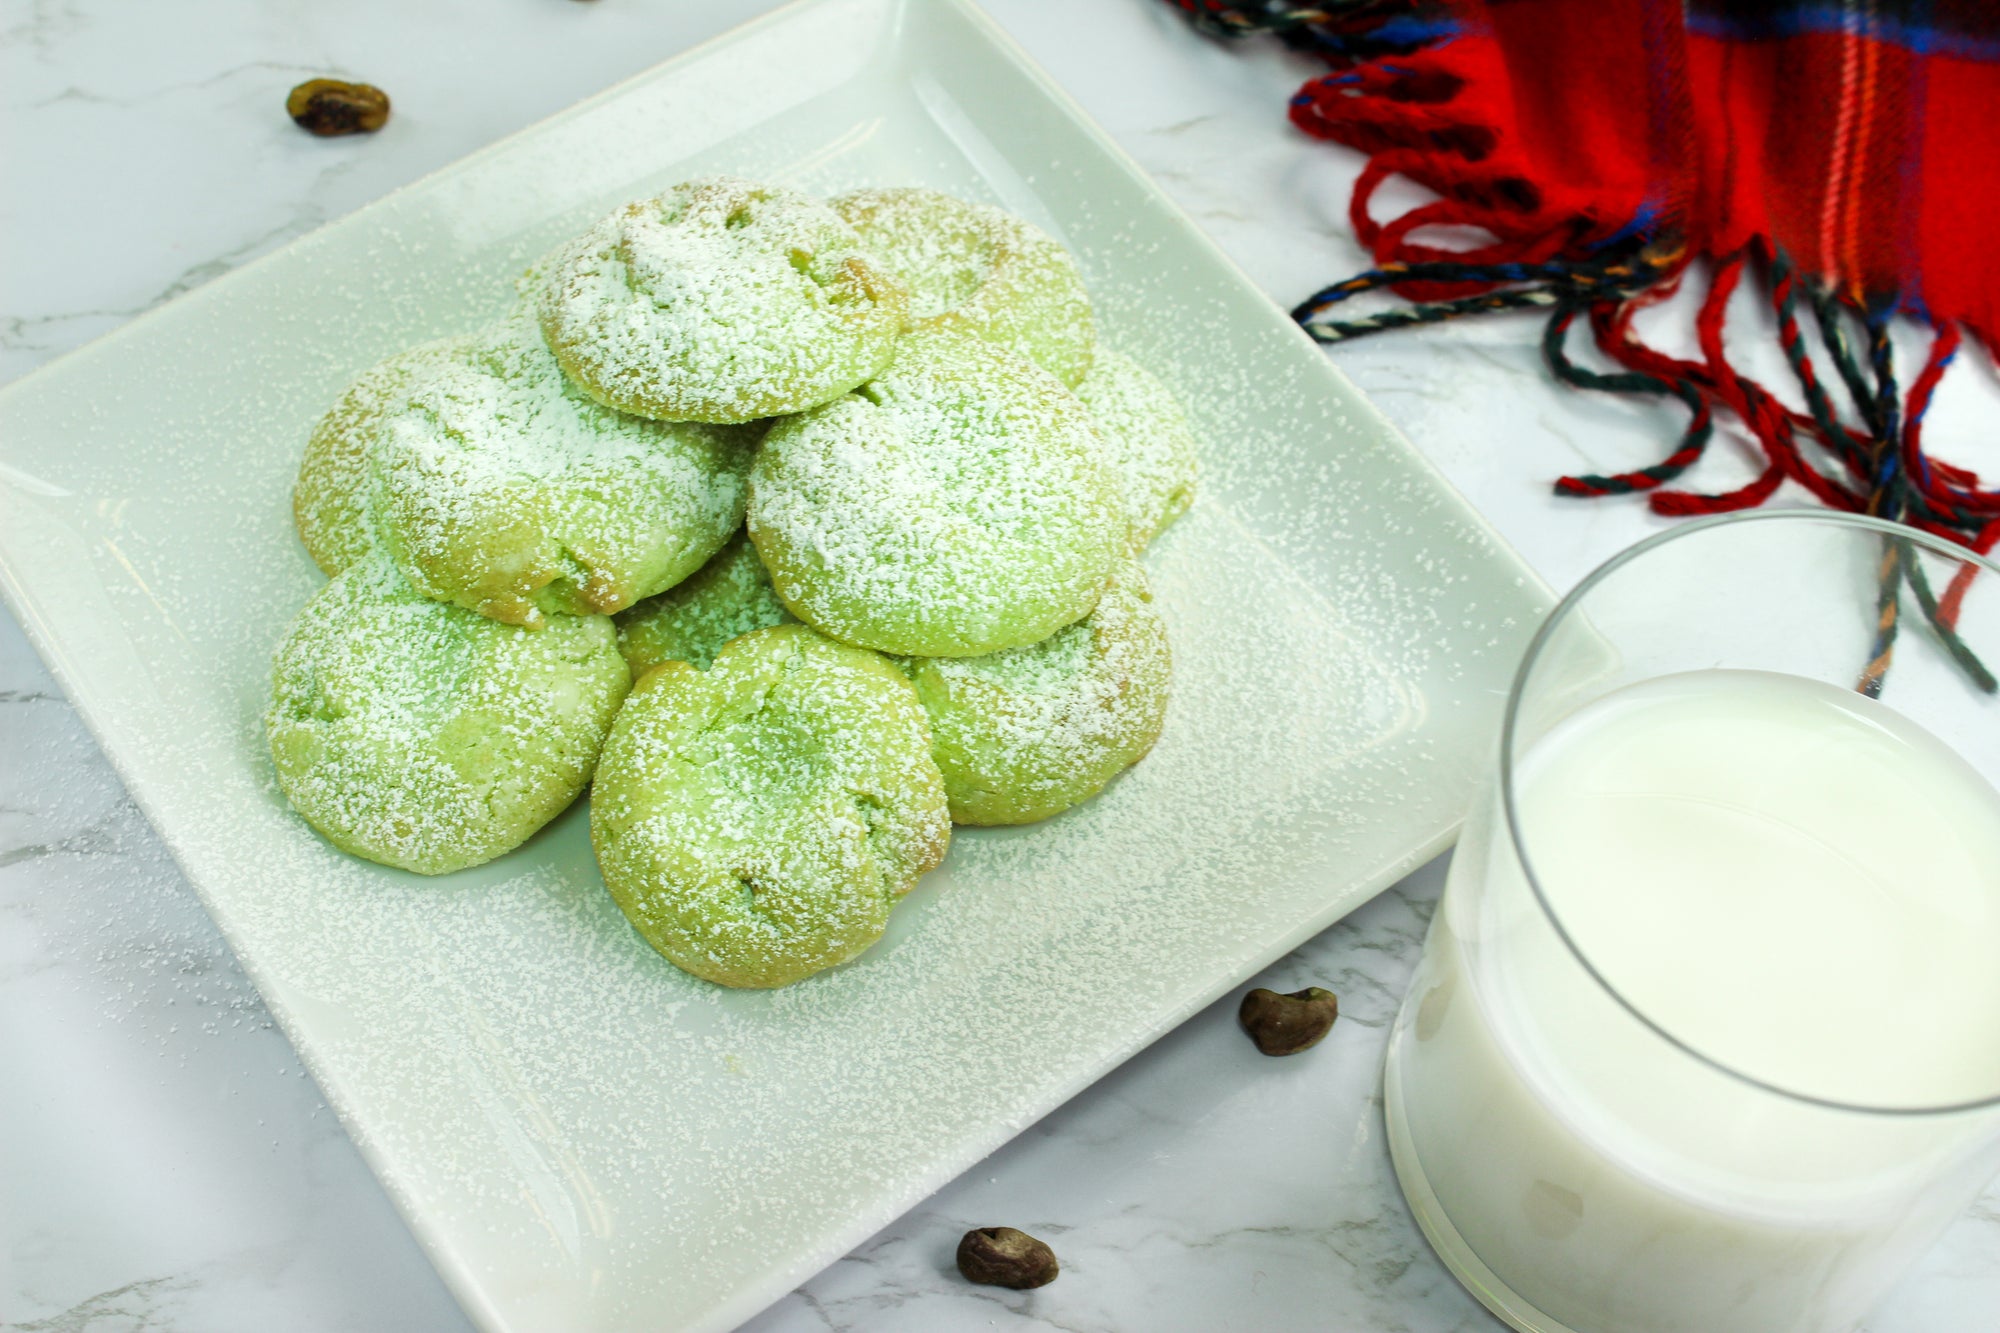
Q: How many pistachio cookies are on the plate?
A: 10